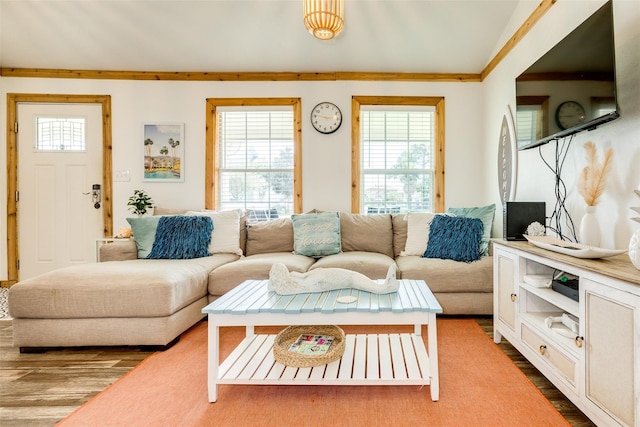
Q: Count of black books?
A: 0